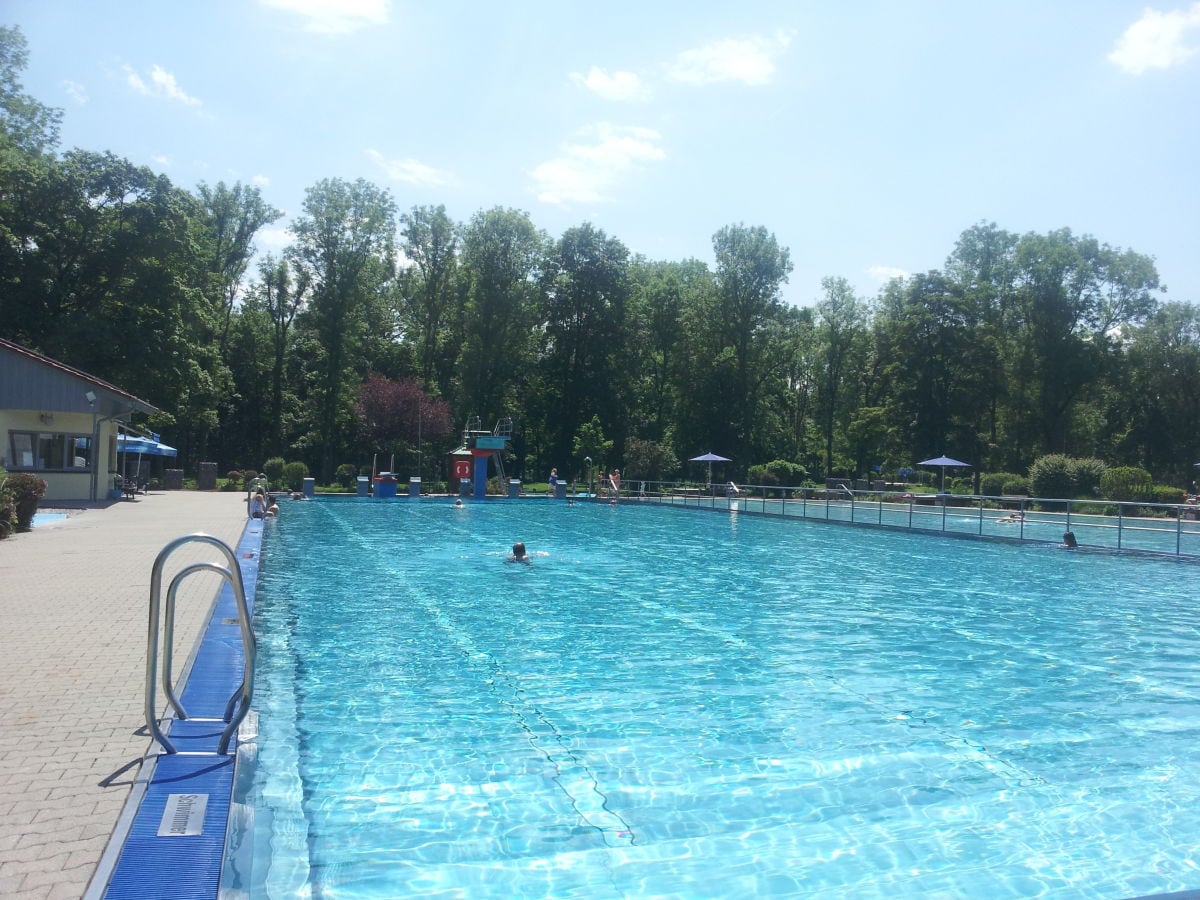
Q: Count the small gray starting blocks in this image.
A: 6